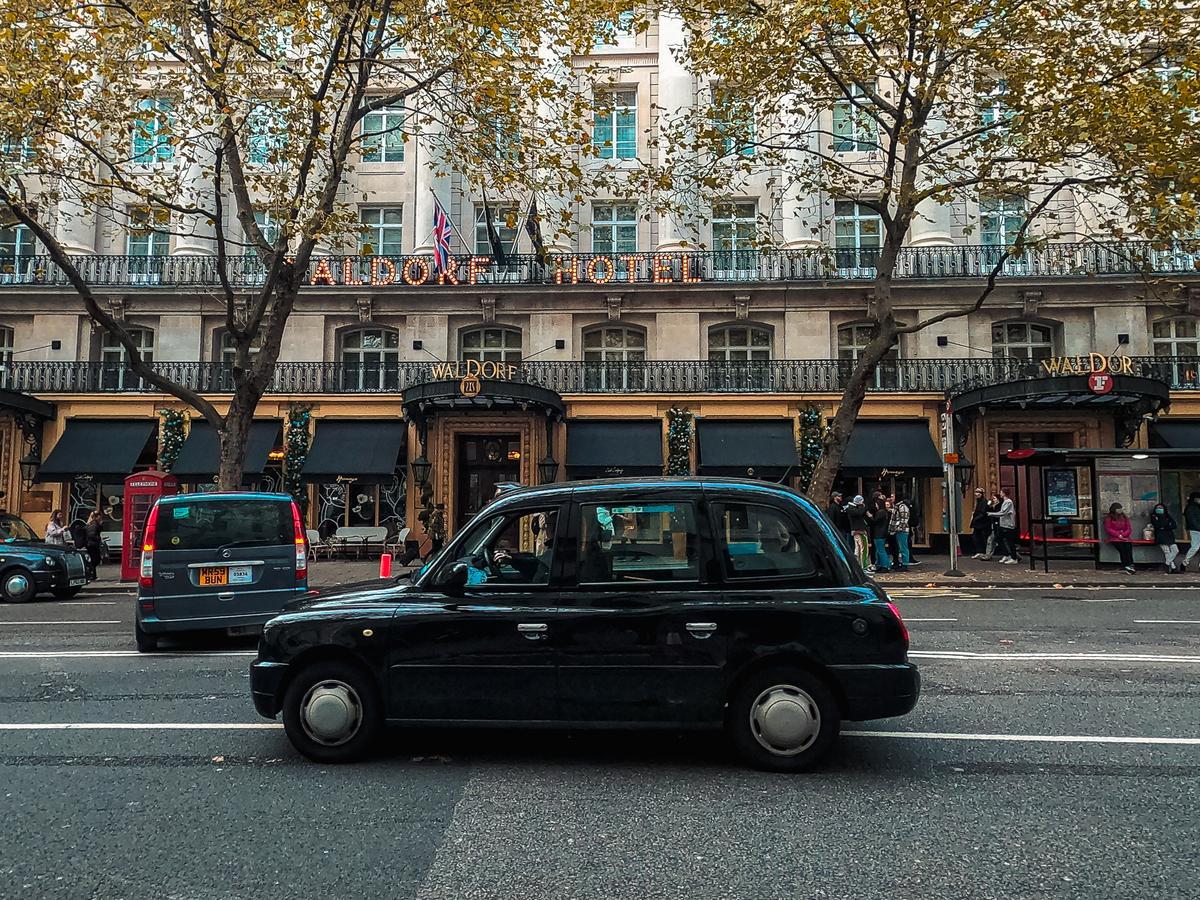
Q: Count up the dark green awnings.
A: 7